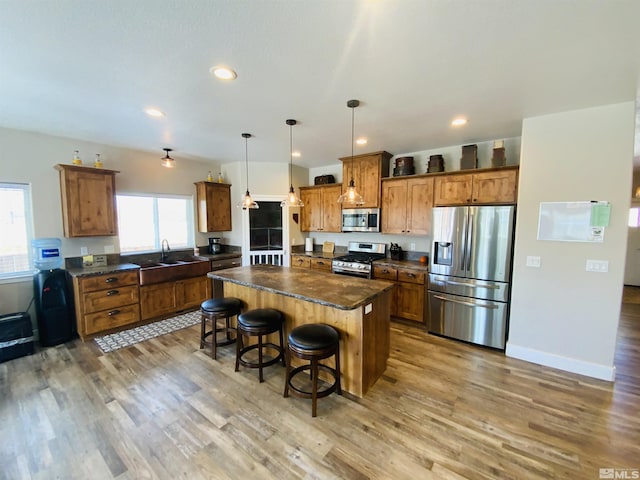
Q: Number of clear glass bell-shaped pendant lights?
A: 3